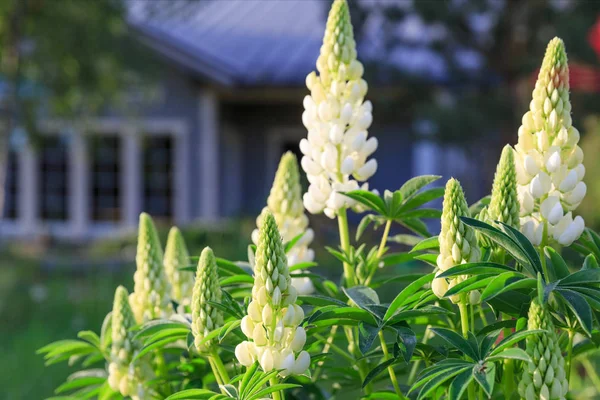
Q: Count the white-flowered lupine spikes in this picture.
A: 11